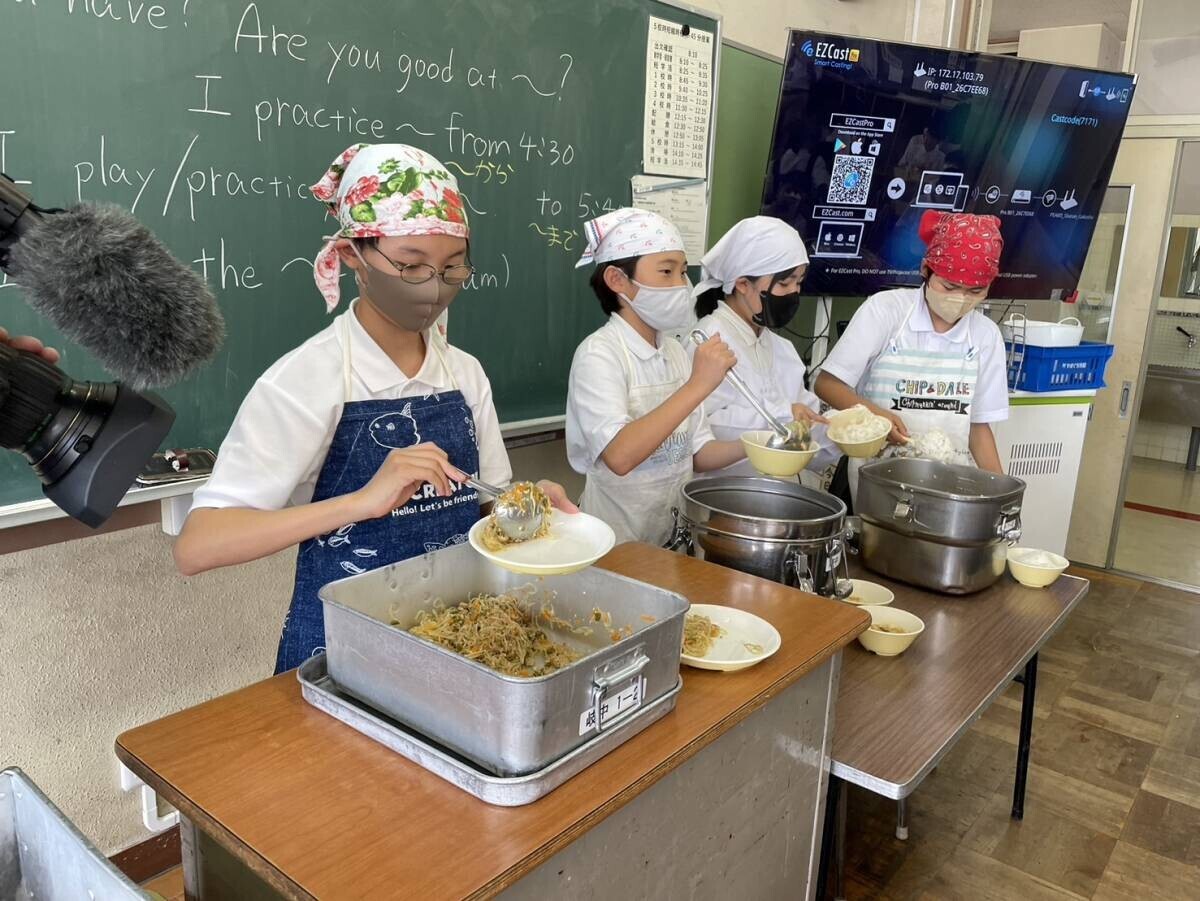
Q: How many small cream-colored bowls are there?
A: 5